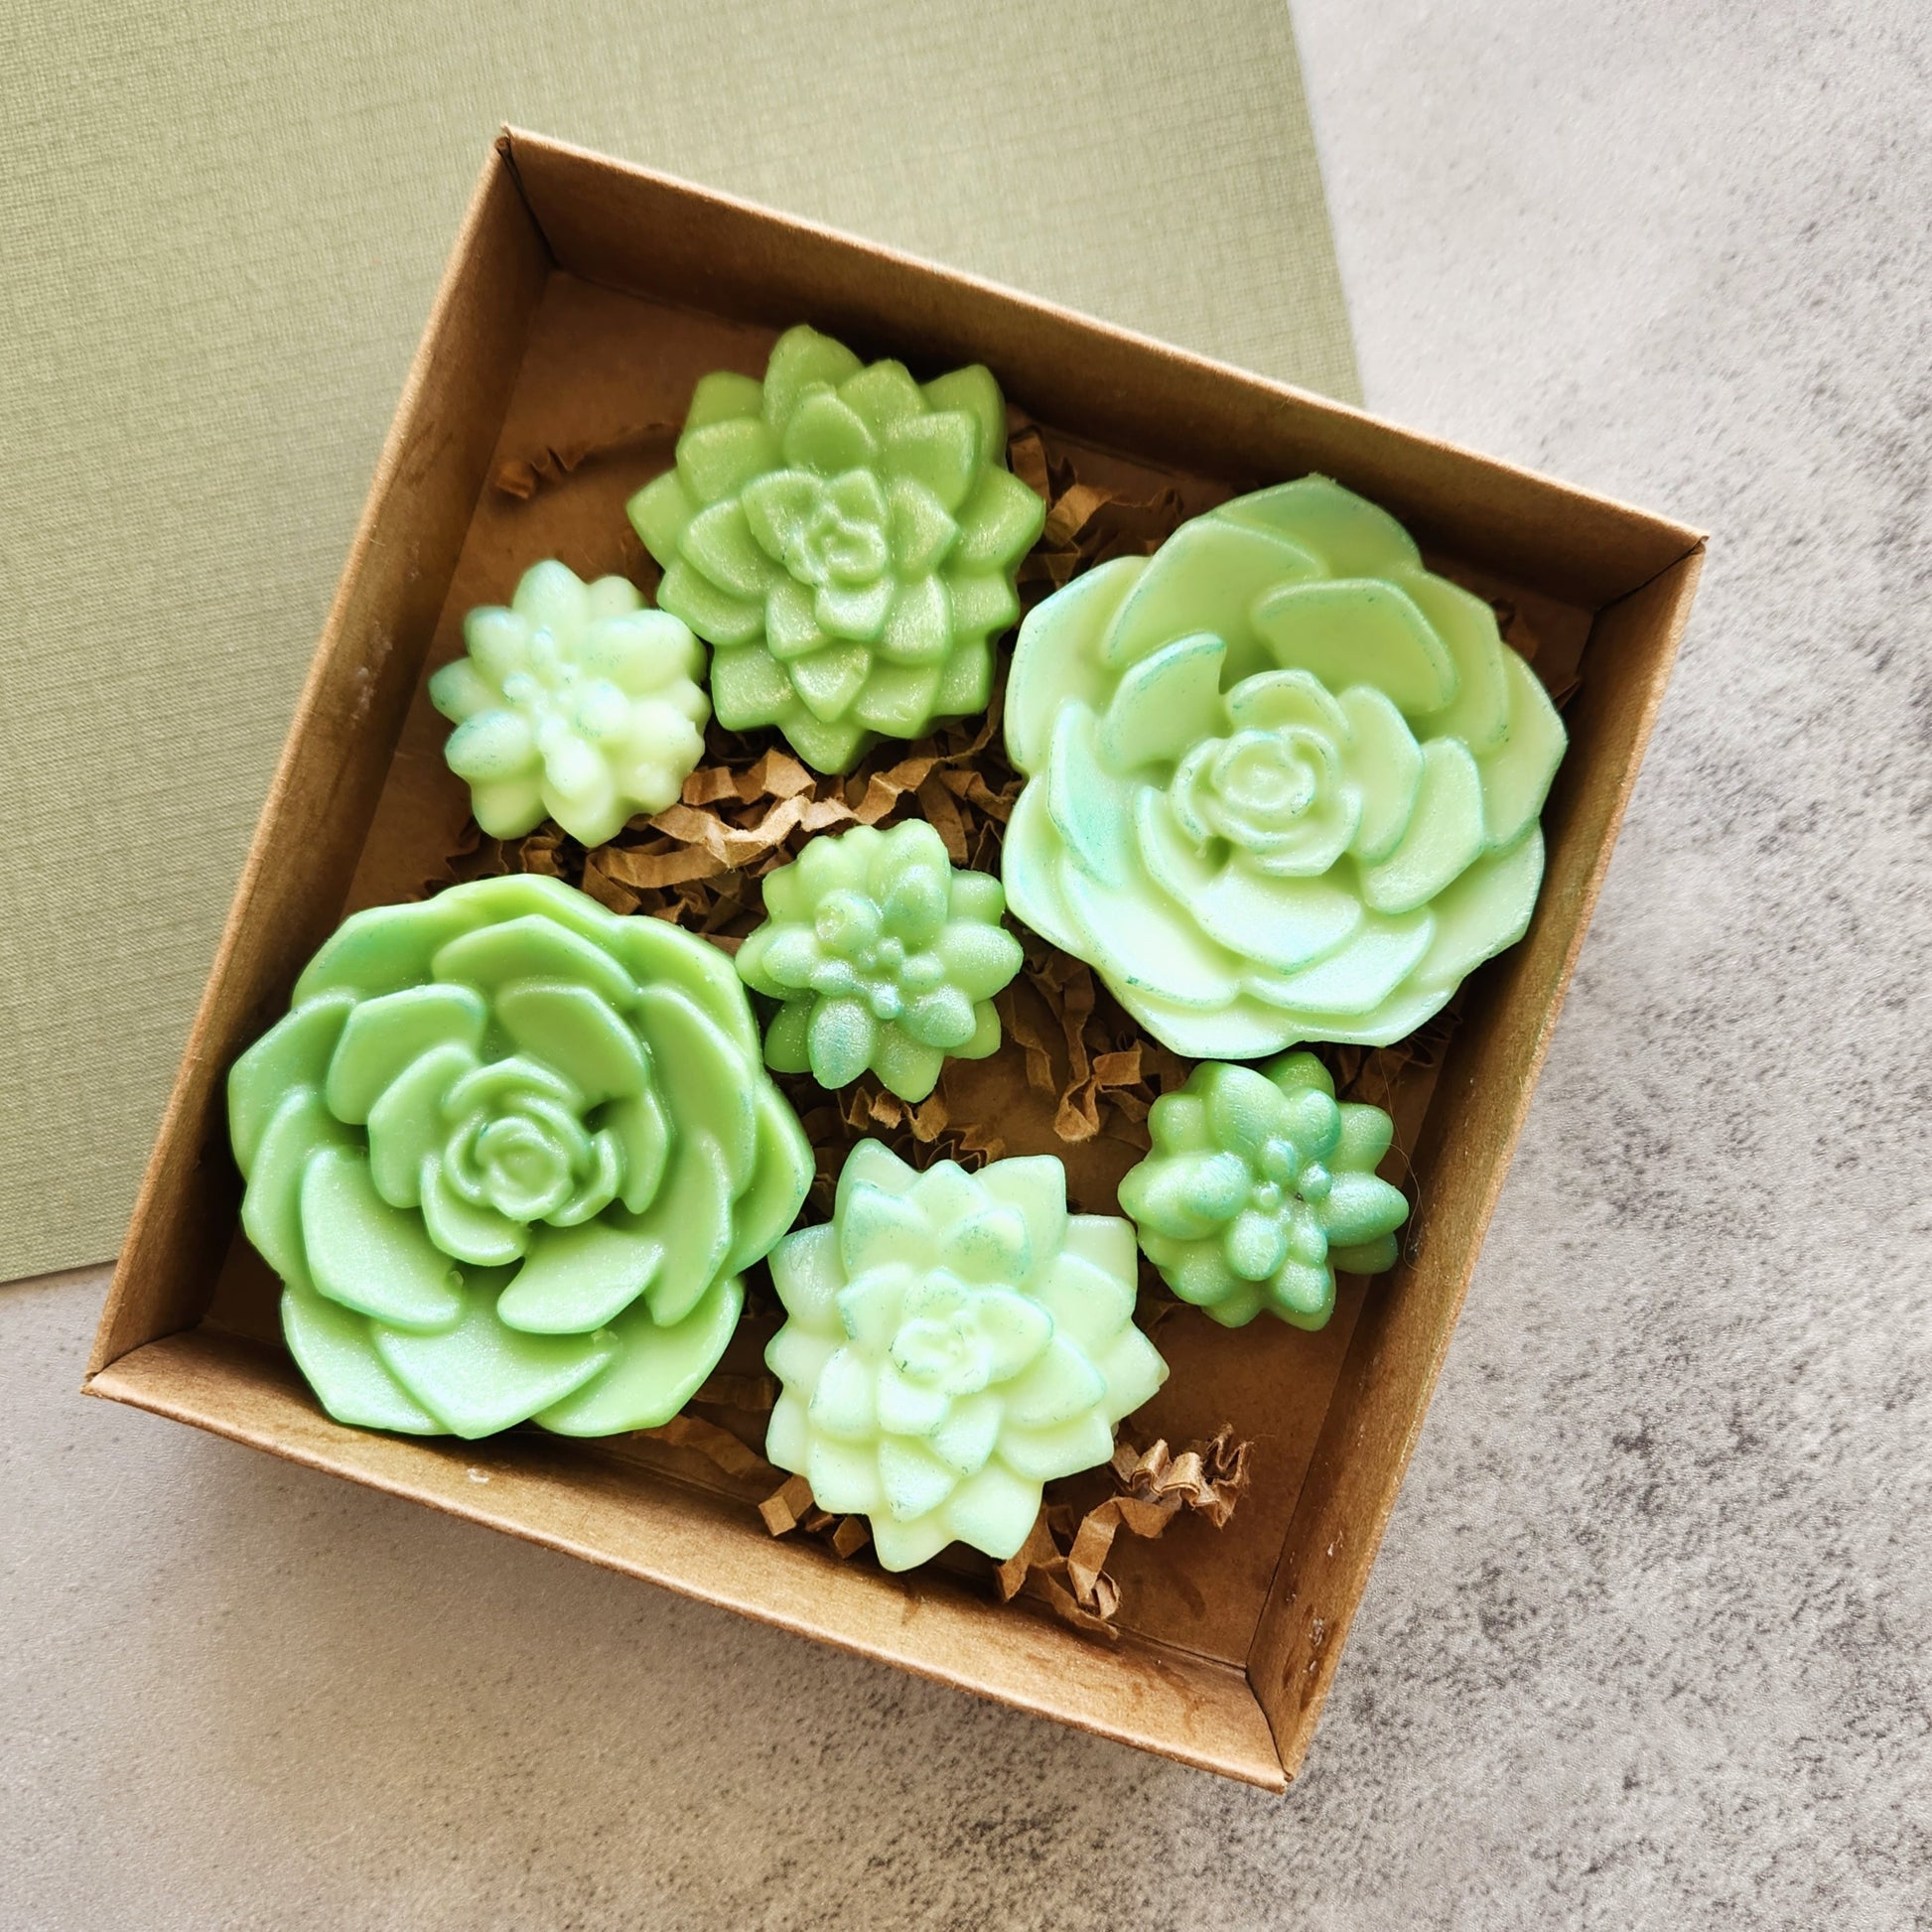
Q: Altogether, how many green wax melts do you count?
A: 7